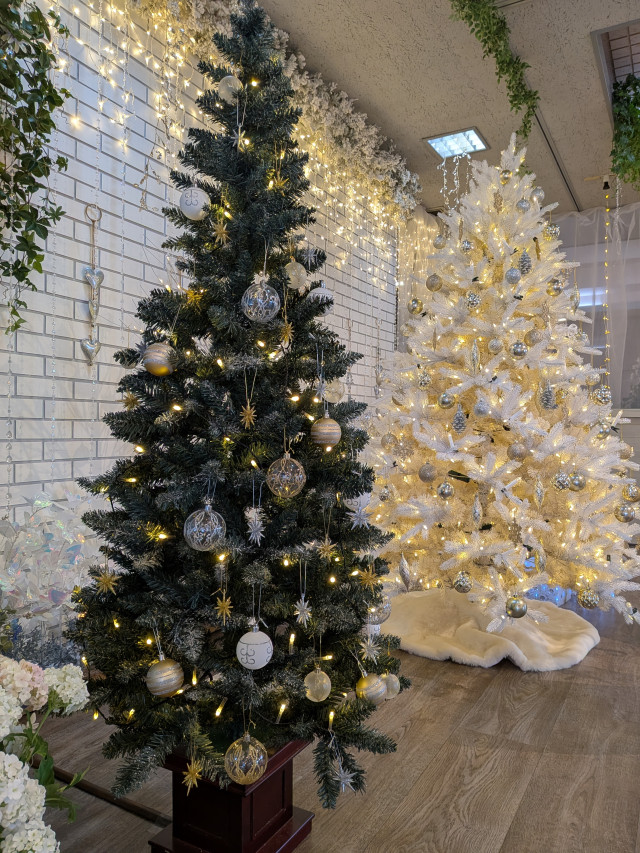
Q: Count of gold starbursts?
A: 11